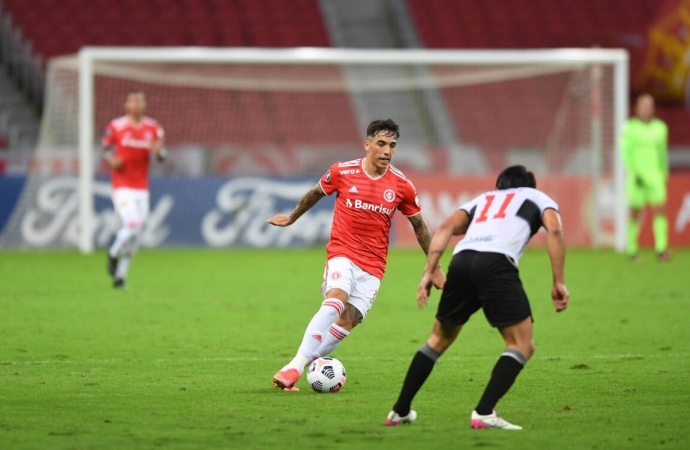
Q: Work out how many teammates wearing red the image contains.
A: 2